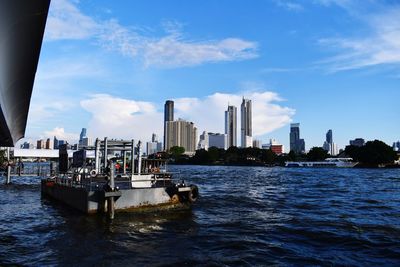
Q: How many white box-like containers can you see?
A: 1